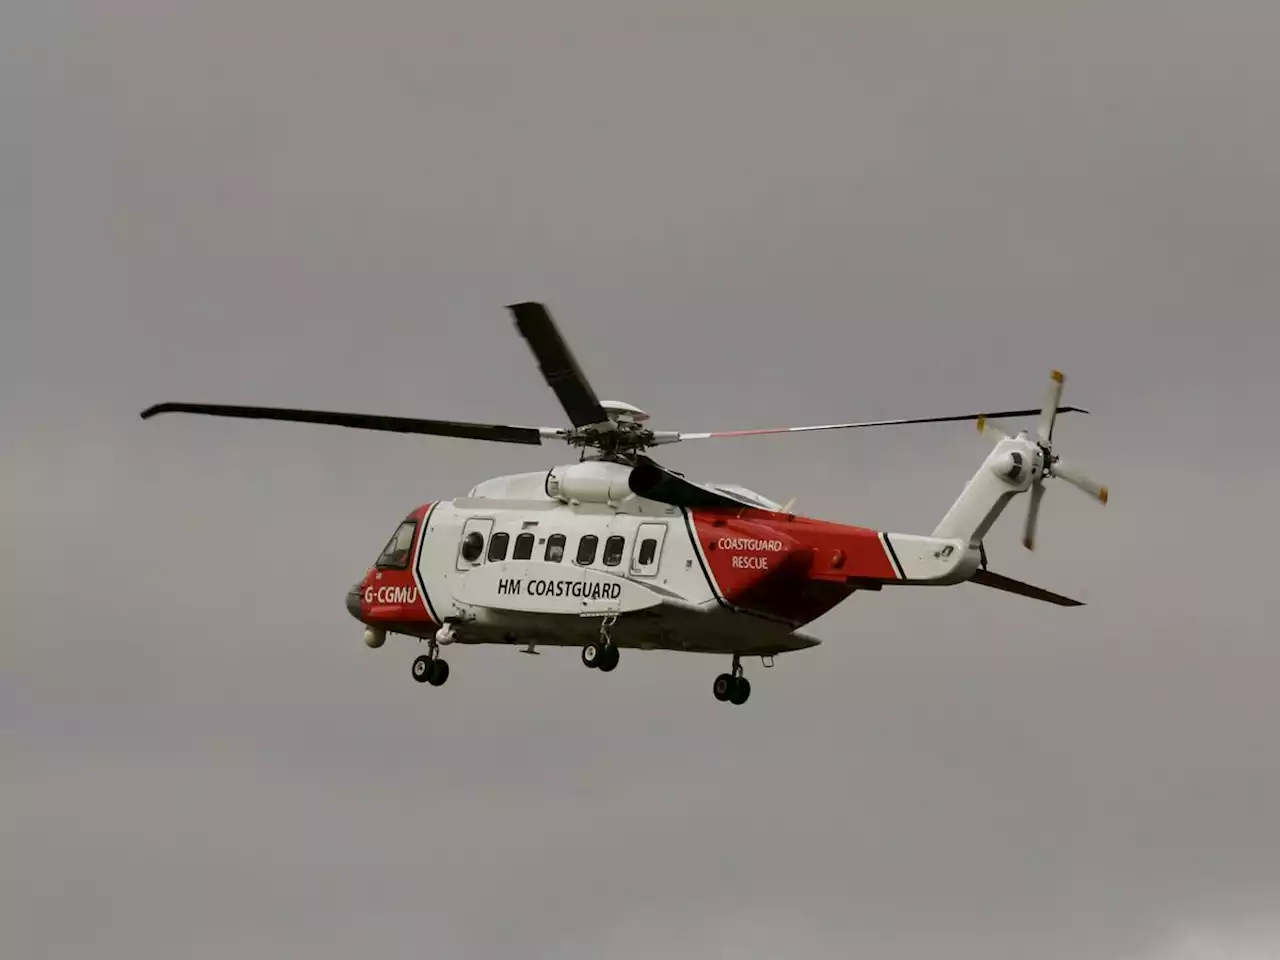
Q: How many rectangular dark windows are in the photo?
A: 6